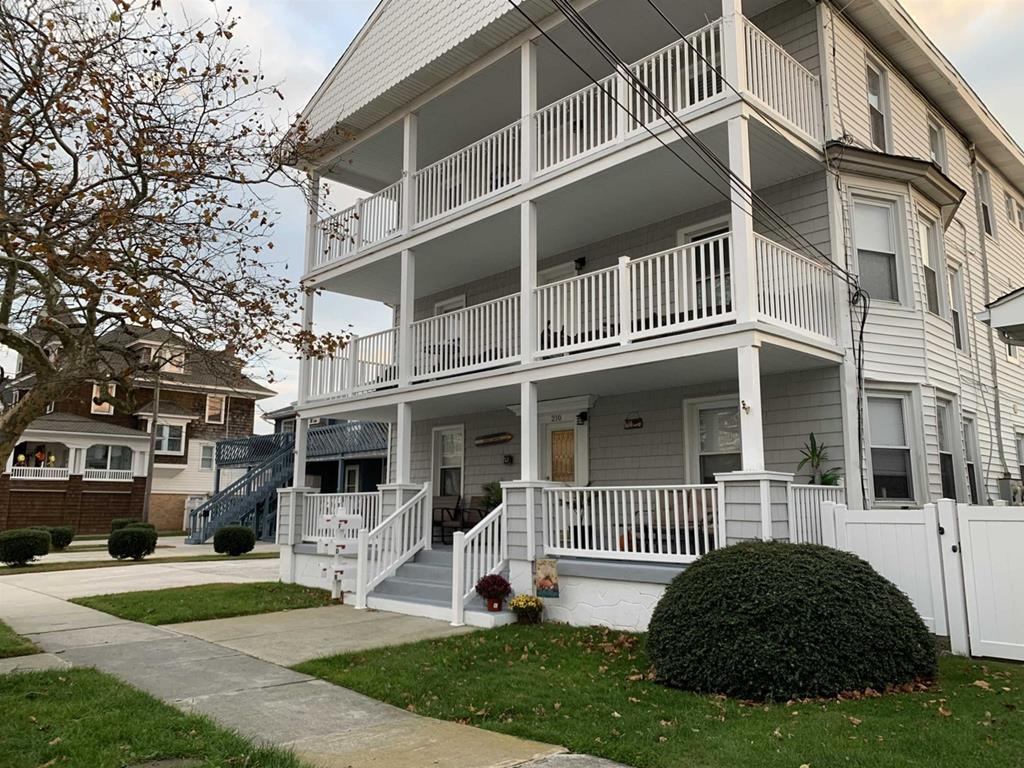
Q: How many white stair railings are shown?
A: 2